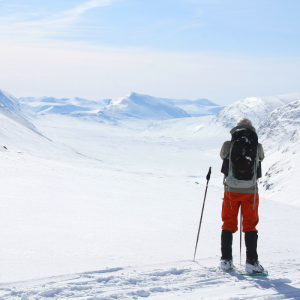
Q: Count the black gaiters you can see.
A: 2